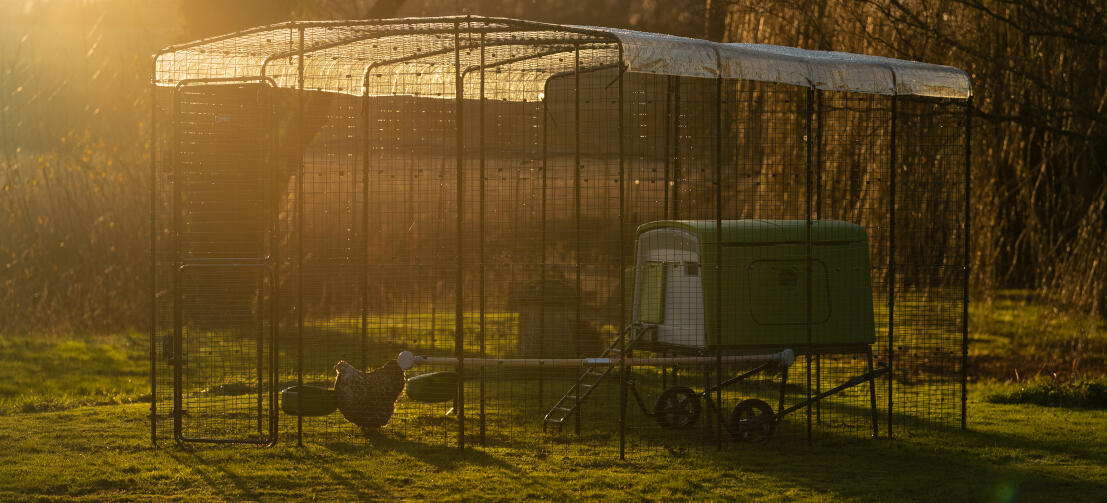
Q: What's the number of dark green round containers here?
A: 2